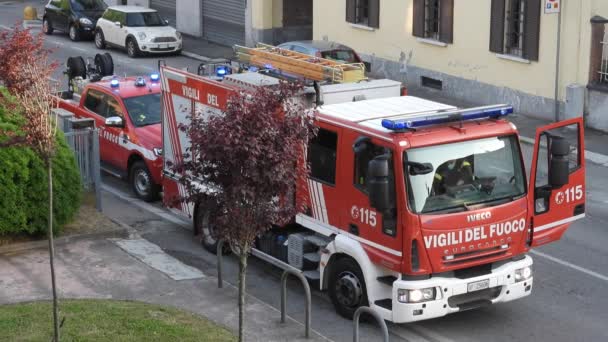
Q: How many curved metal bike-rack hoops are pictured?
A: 3